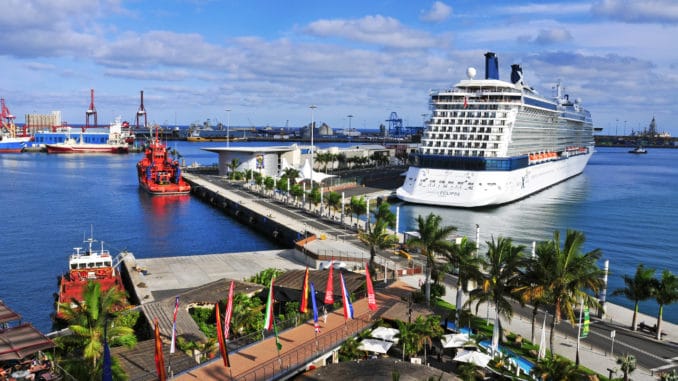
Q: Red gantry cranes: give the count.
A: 3